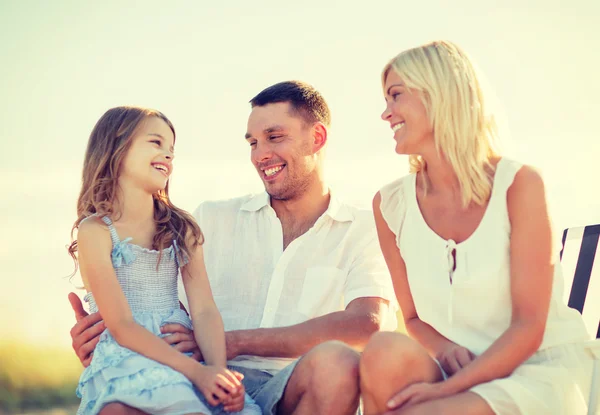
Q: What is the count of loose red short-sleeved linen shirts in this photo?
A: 0